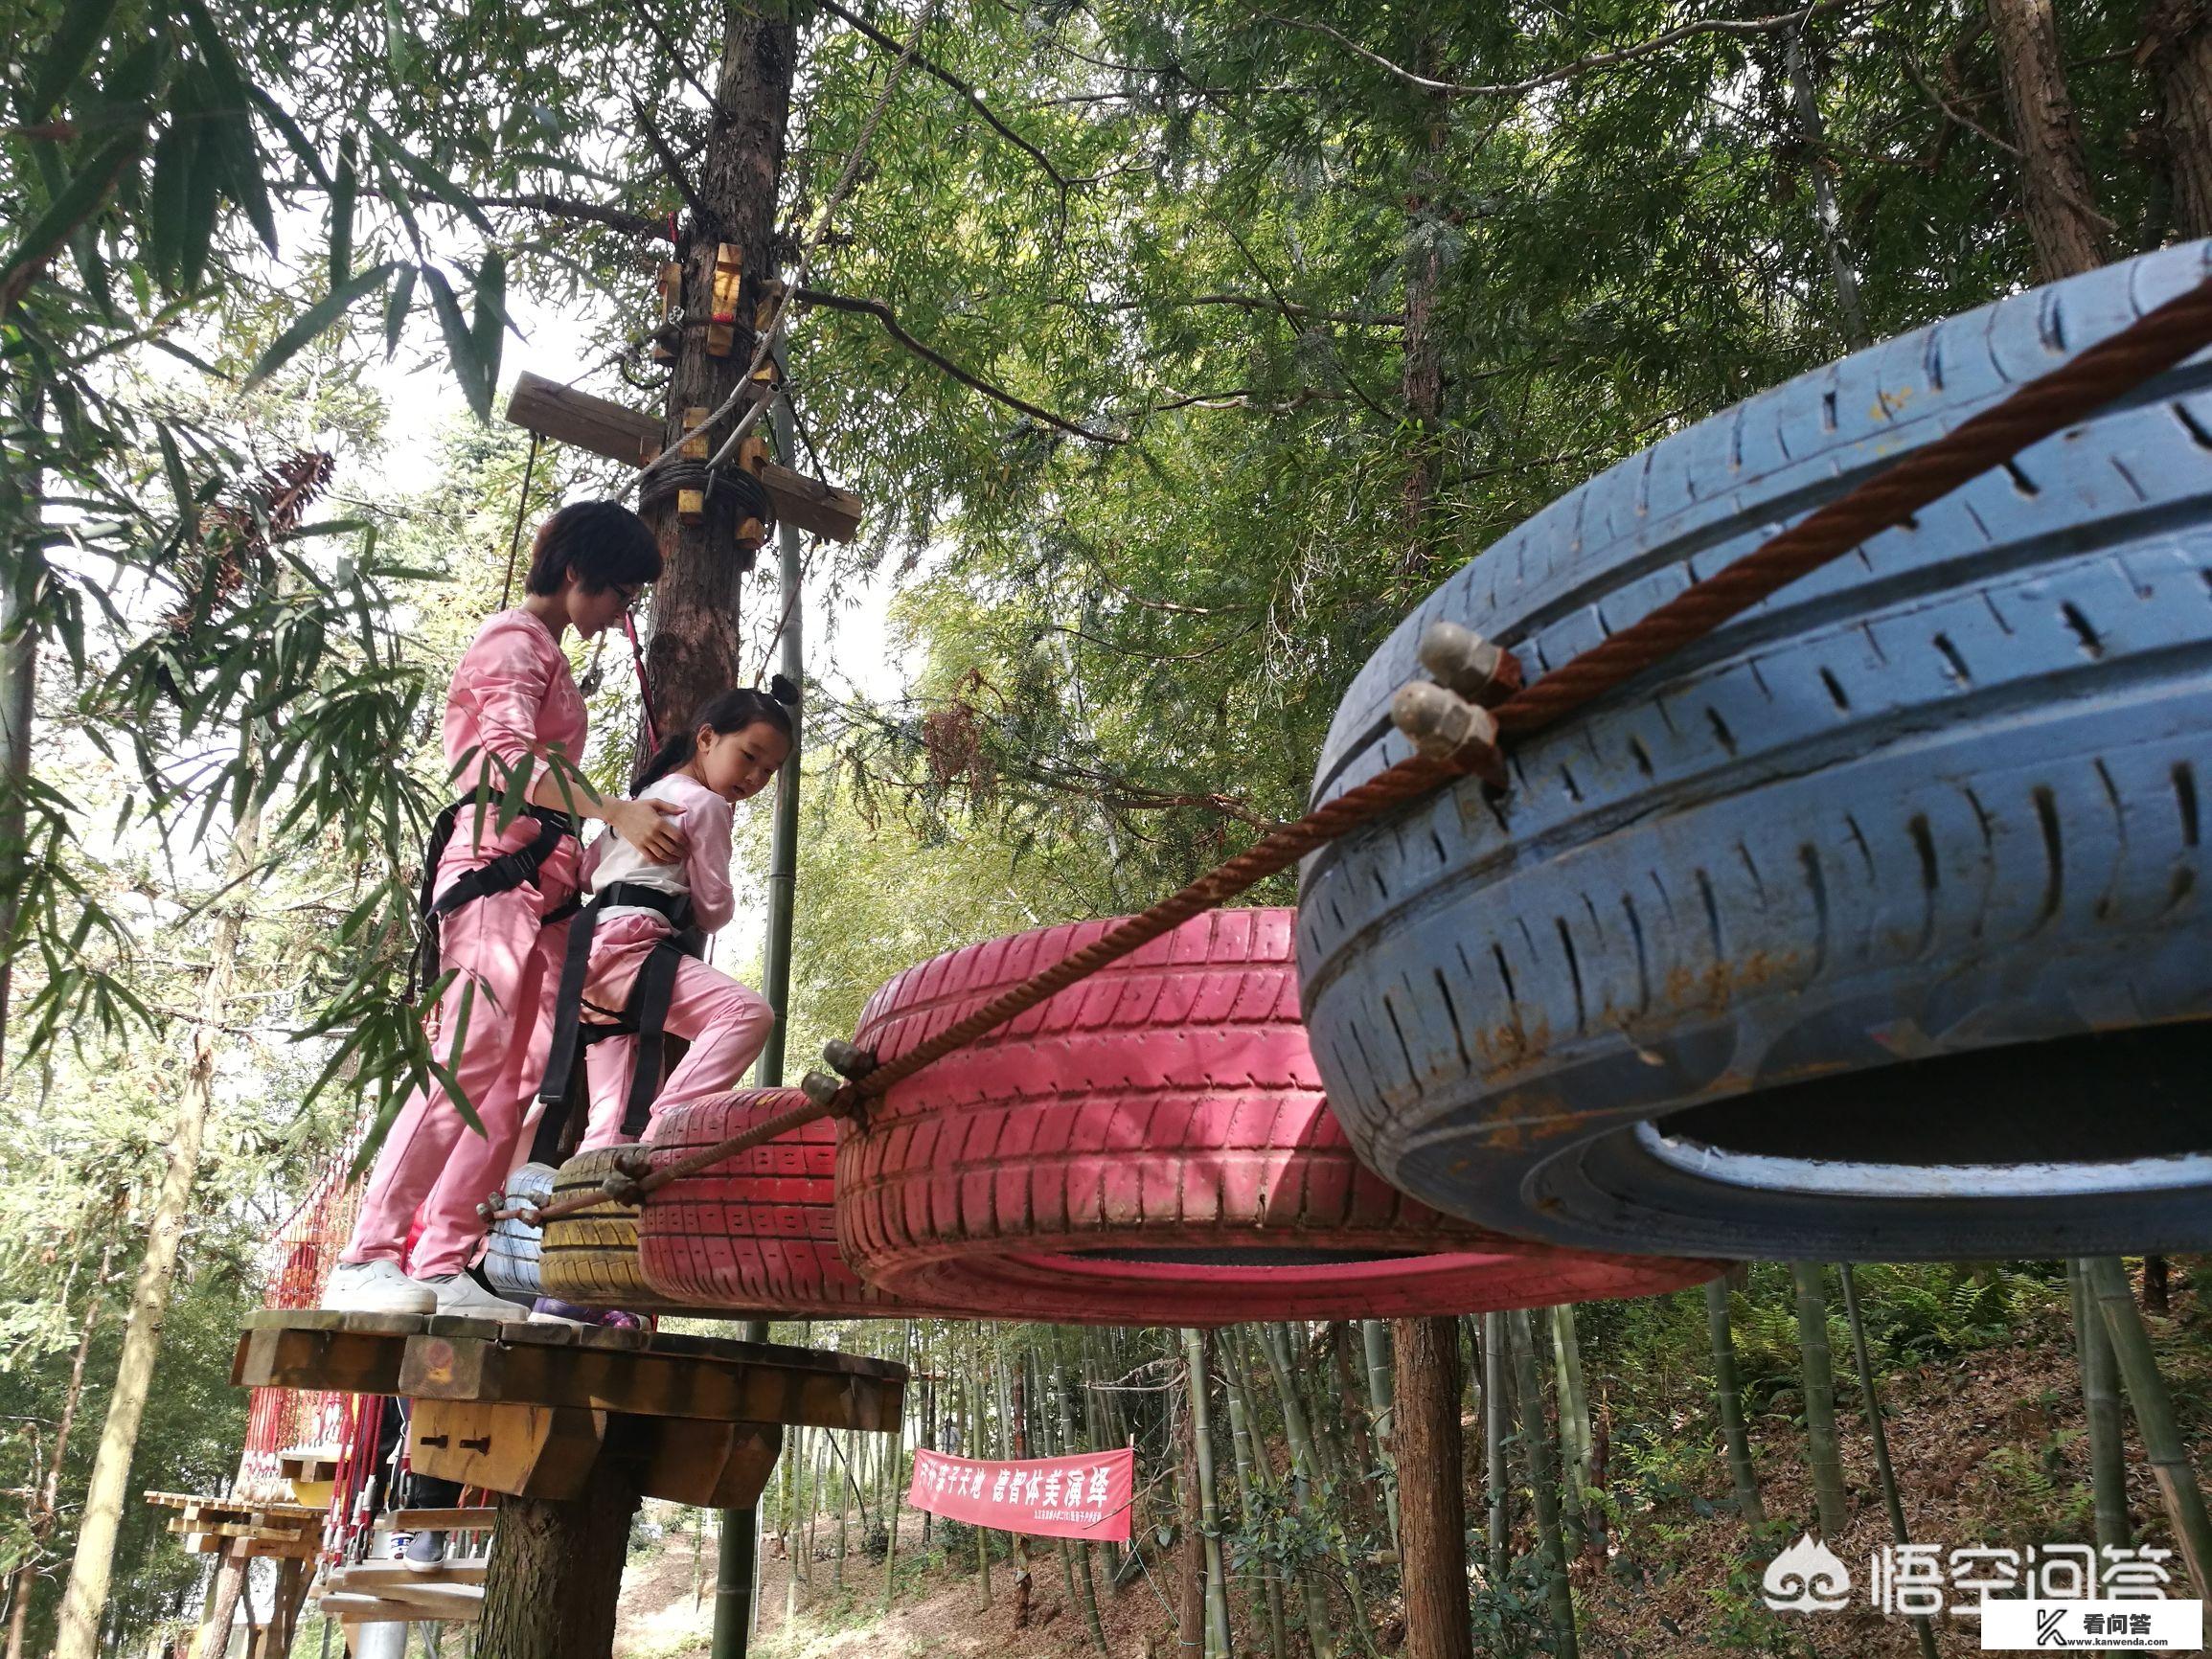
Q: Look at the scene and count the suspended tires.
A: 5